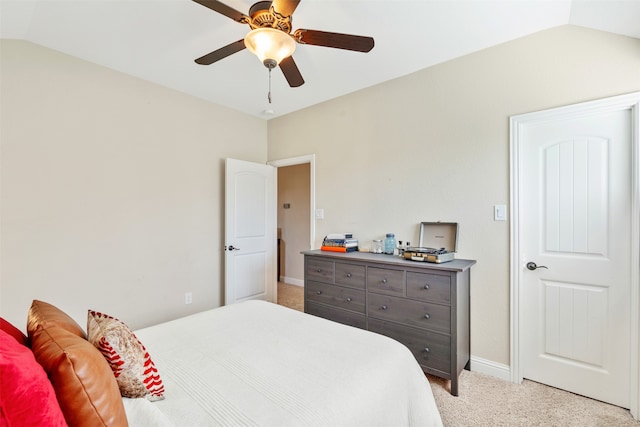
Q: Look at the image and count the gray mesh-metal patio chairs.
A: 0